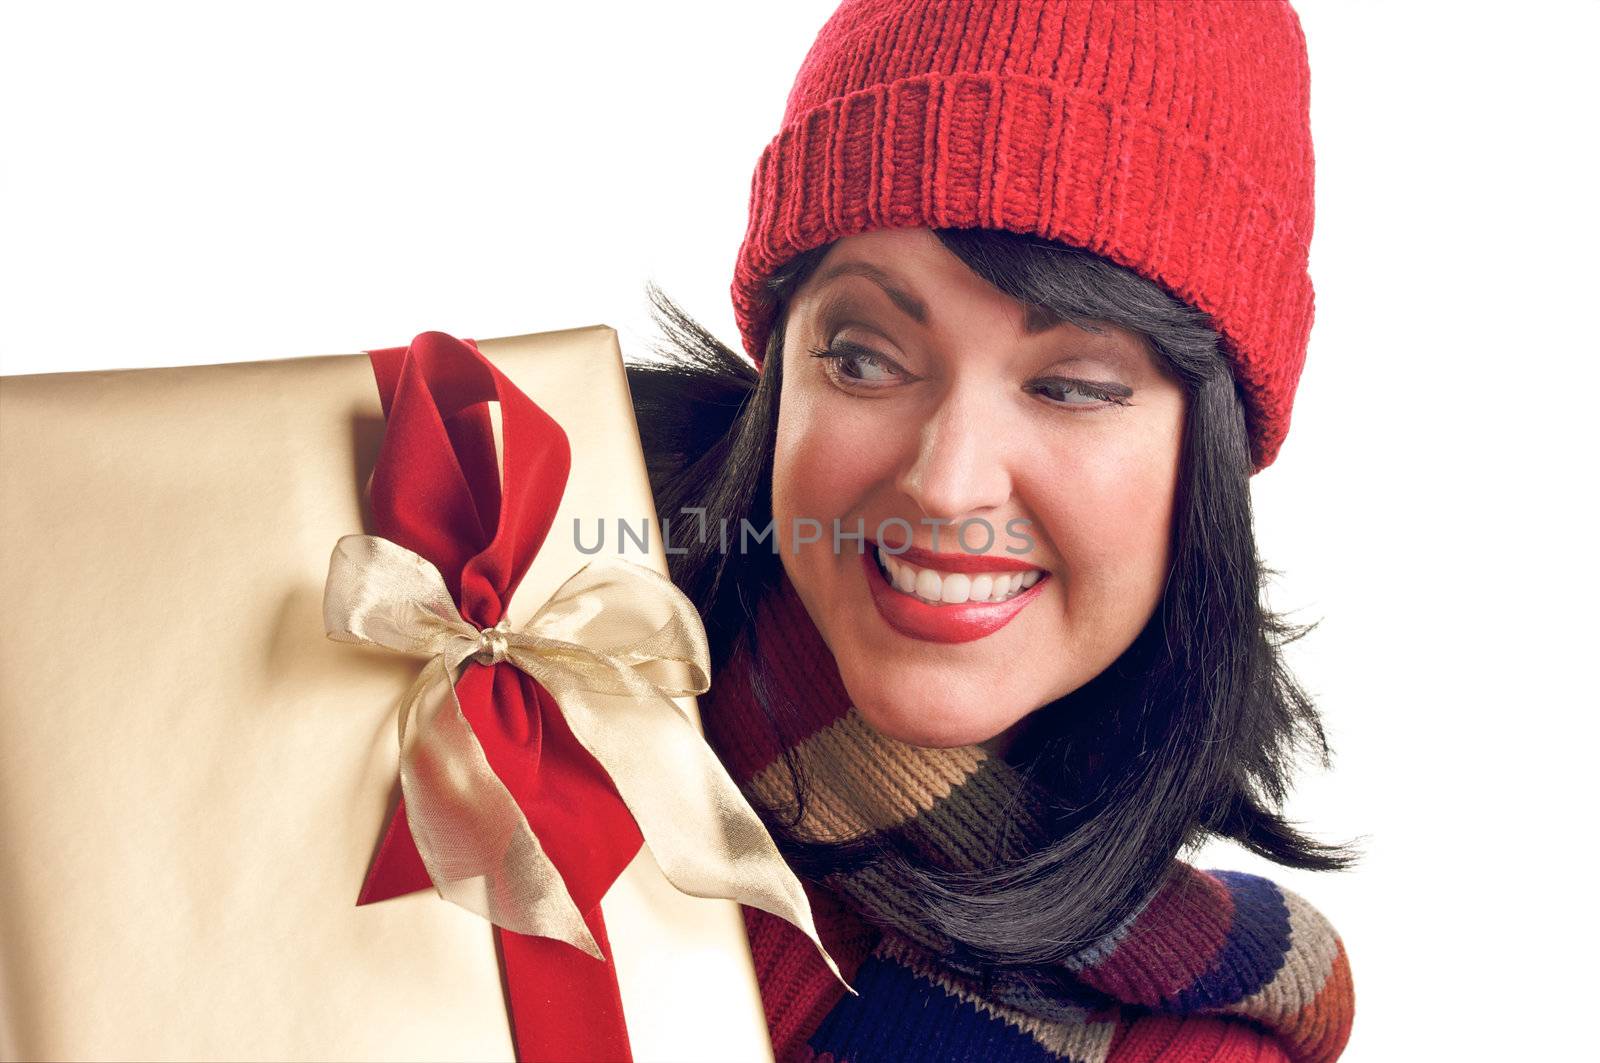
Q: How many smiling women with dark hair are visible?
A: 1